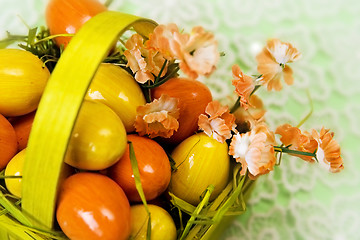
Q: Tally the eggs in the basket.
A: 12